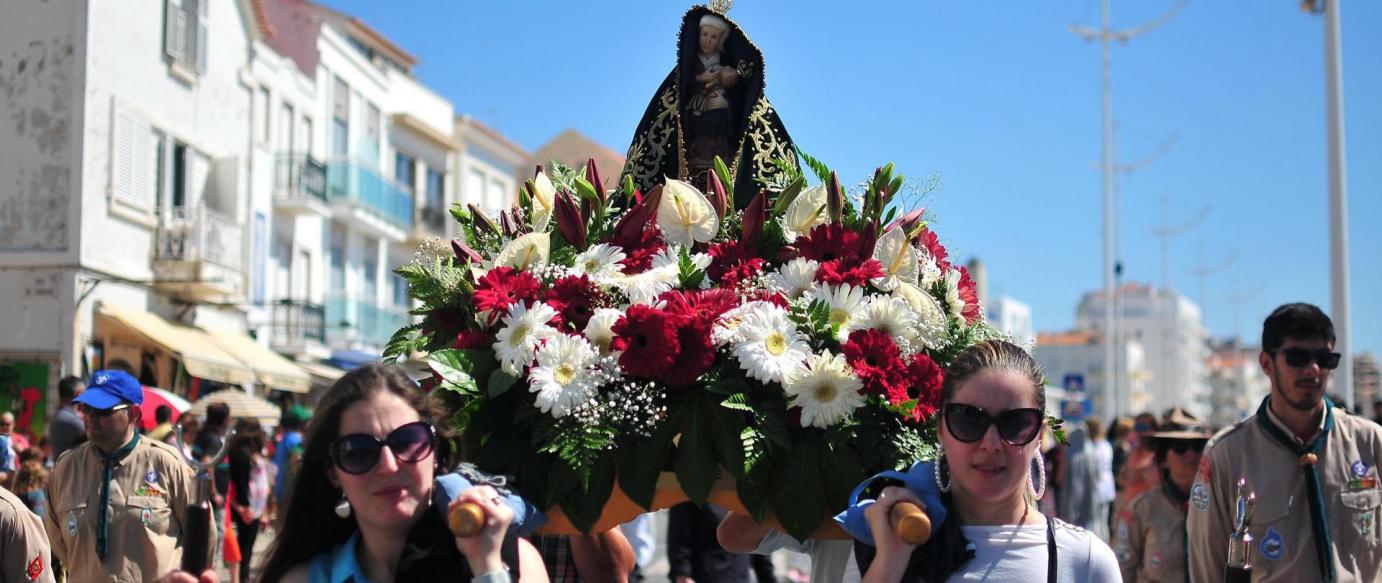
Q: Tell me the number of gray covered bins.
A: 0